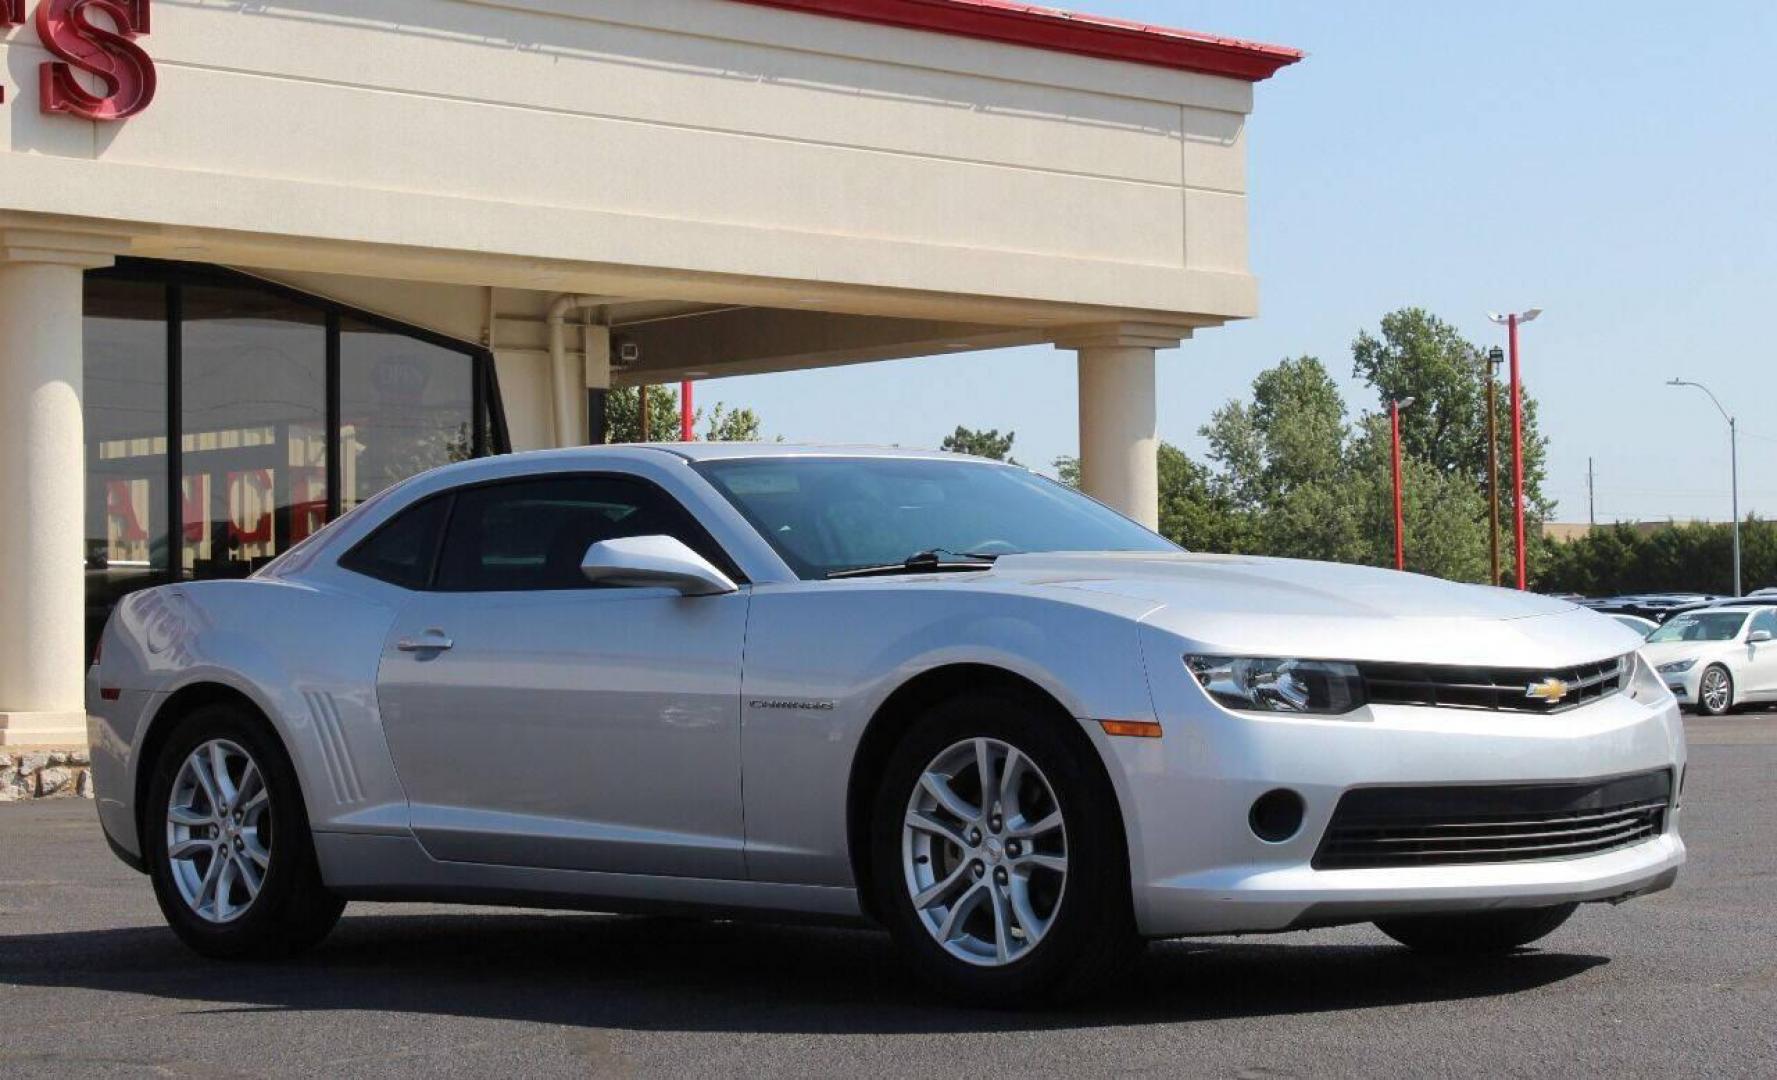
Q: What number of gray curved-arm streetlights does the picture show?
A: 1